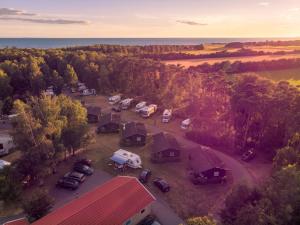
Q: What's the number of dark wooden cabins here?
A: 5